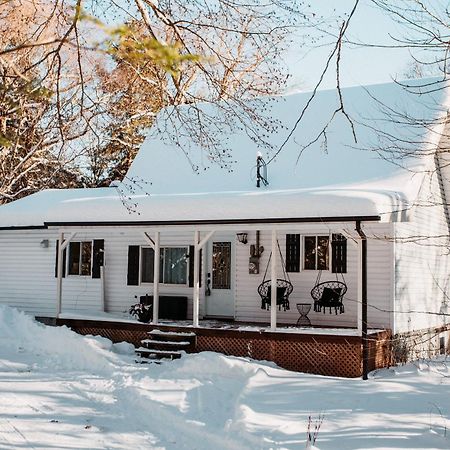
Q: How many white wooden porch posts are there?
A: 5